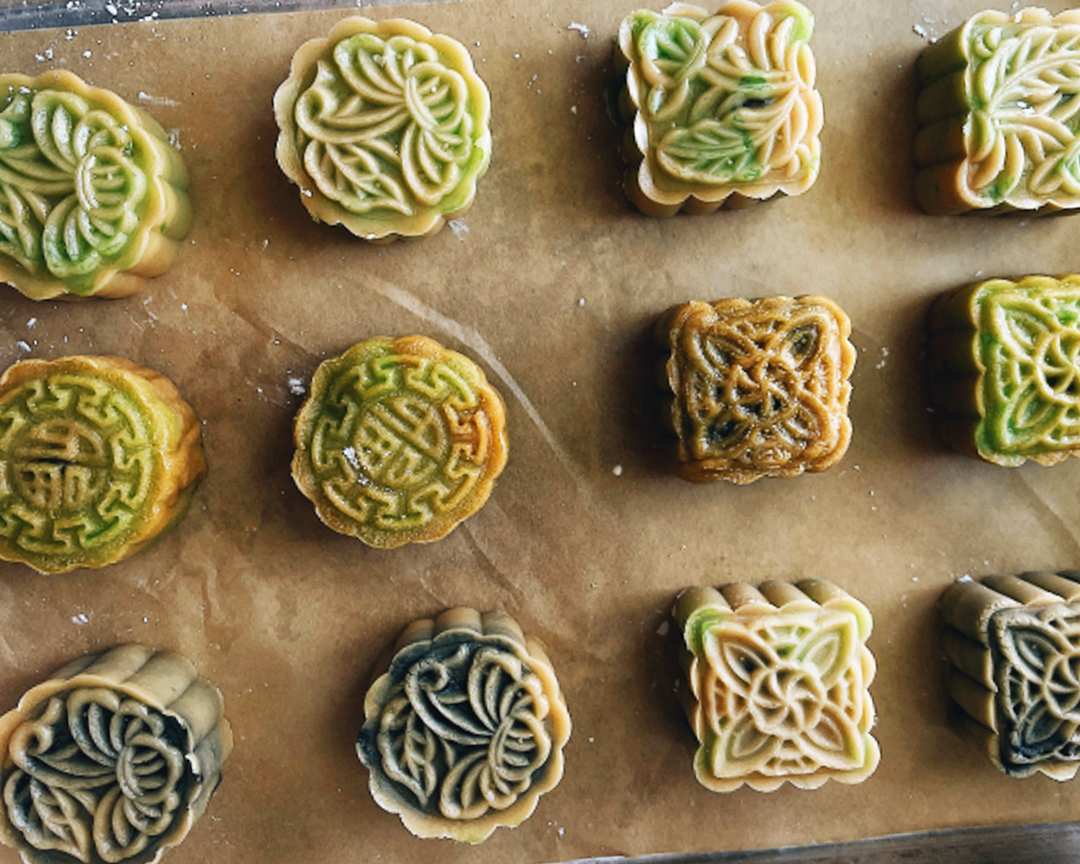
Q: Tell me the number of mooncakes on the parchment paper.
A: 12